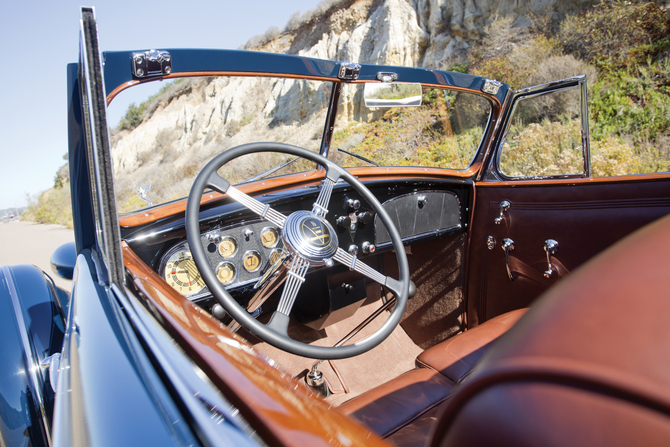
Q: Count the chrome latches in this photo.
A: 3